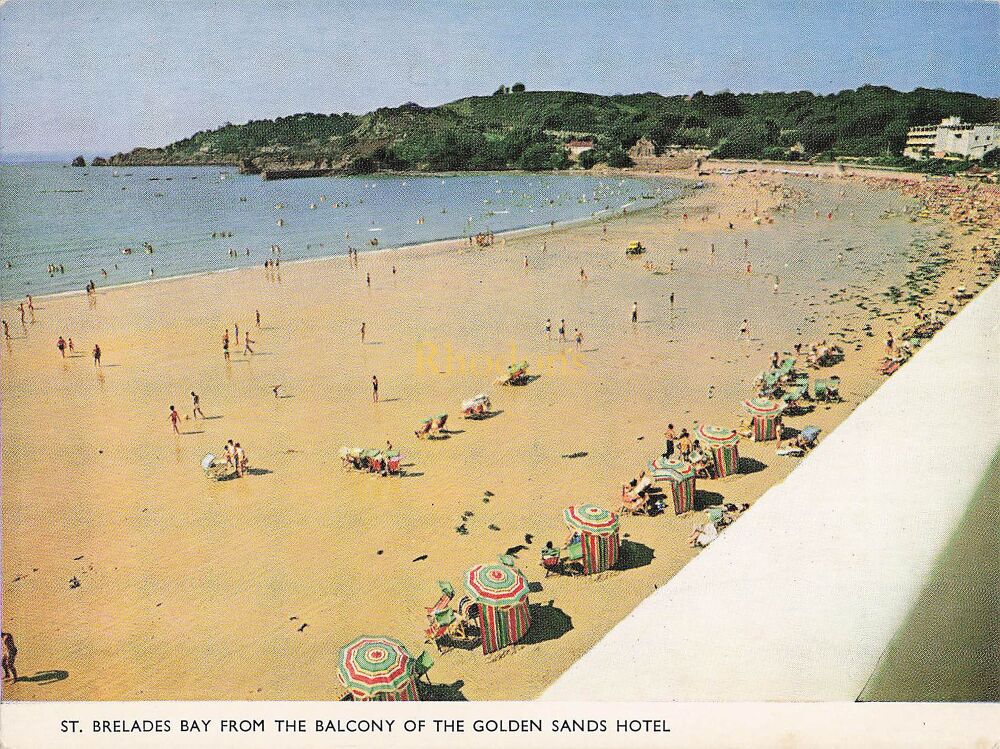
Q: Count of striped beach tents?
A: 6